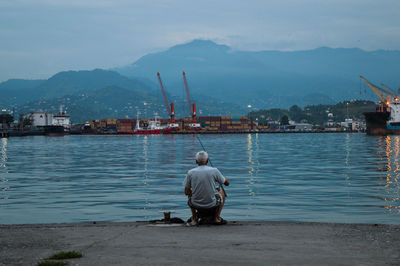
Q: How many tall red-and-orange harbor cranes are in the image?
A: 2